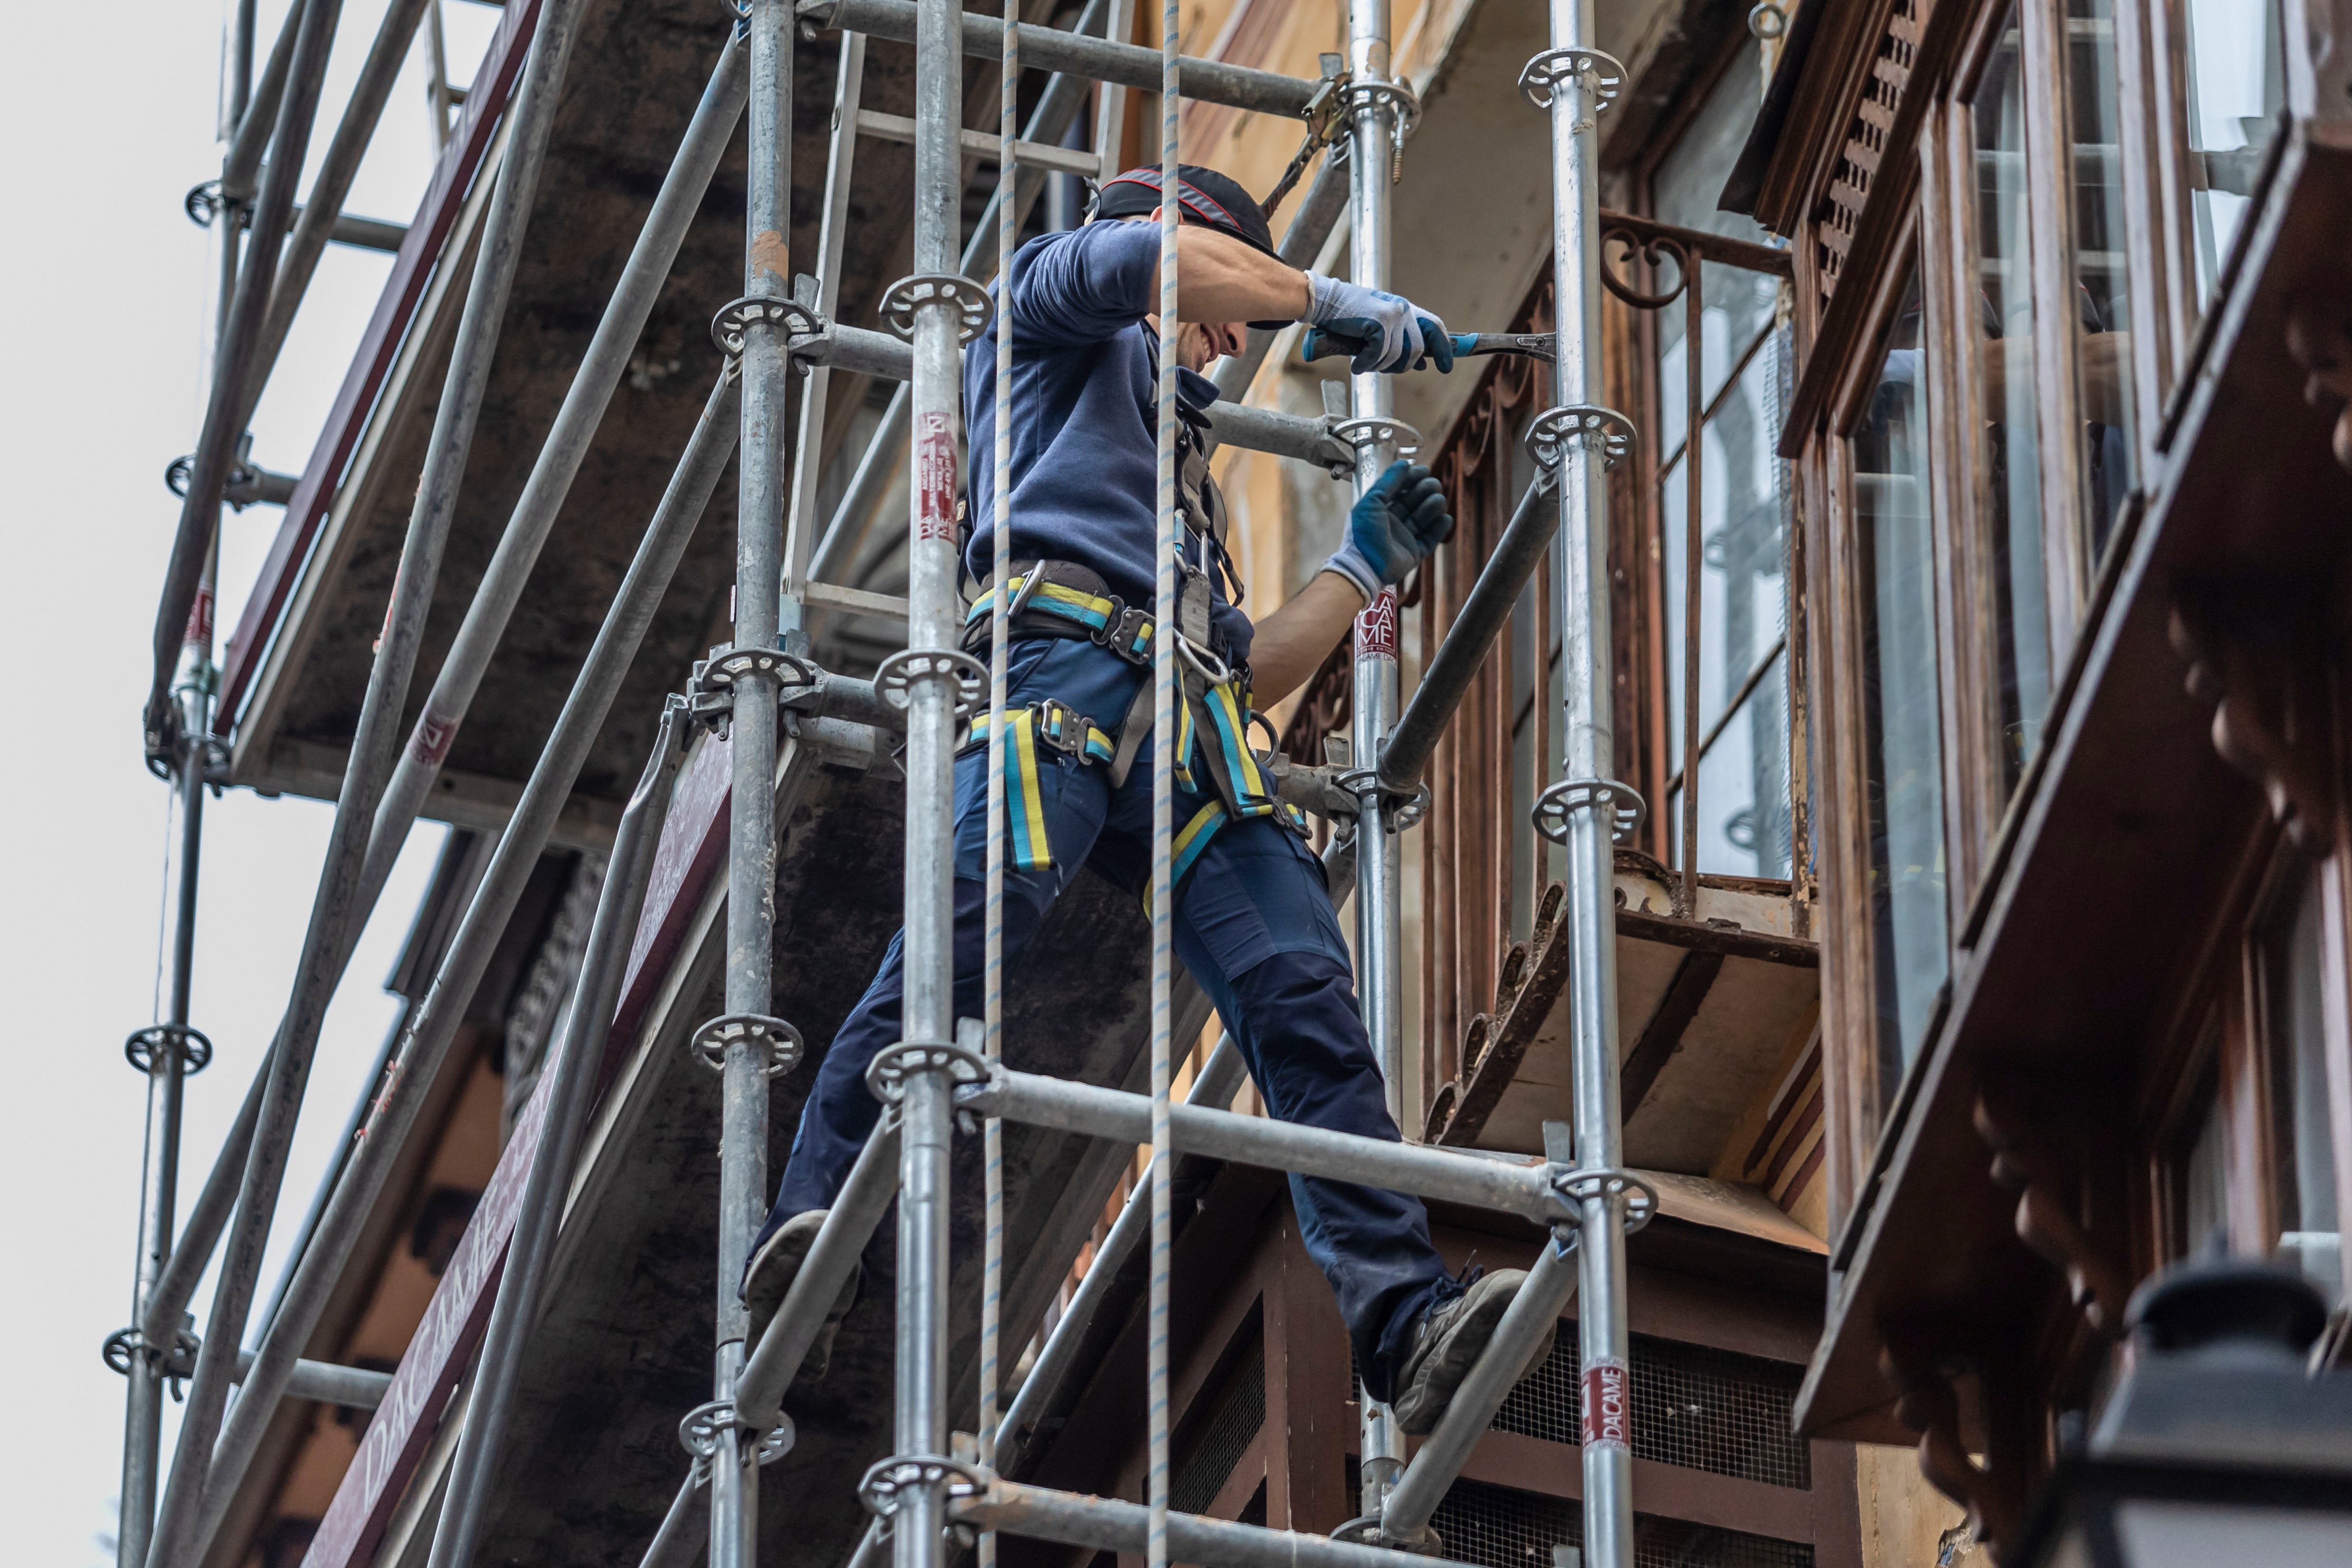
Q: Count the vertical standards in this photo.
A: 5